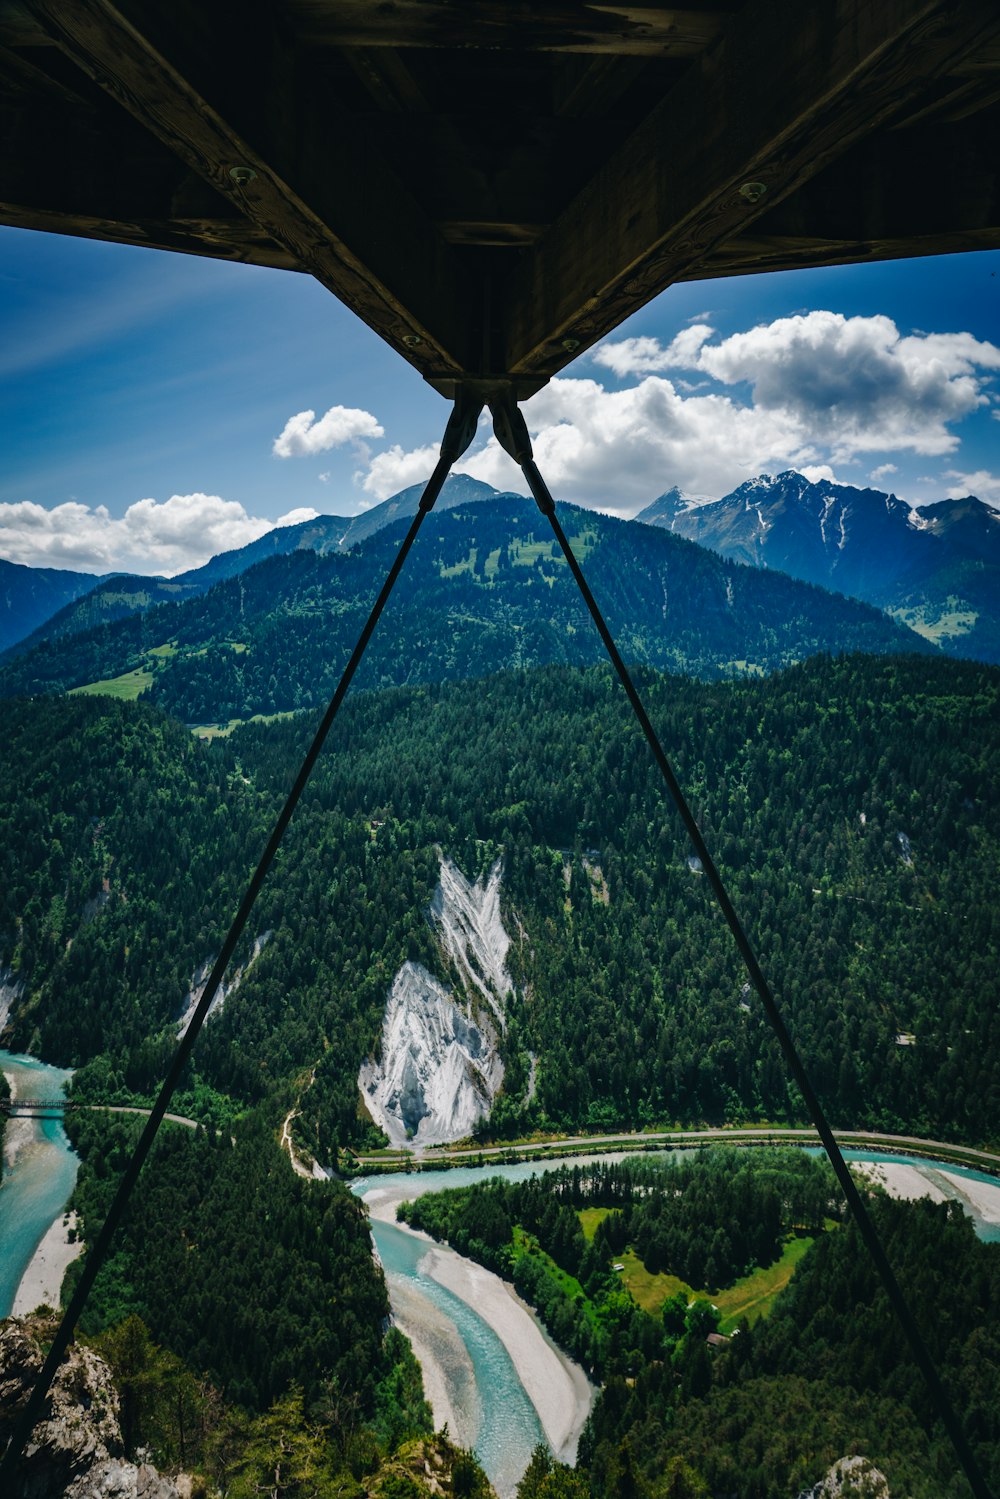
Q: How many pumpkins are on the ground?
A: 0